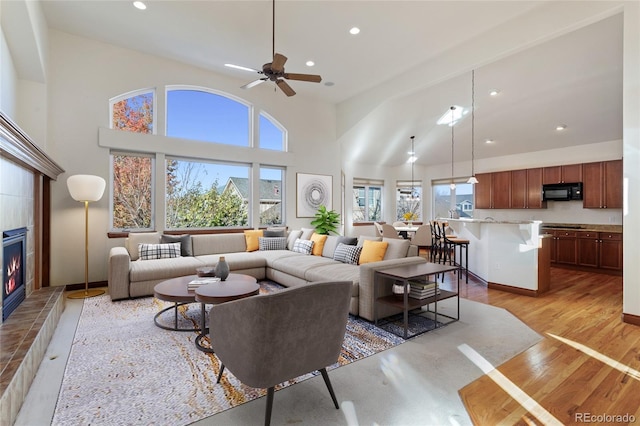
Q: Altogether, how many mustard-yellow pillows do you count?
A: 3